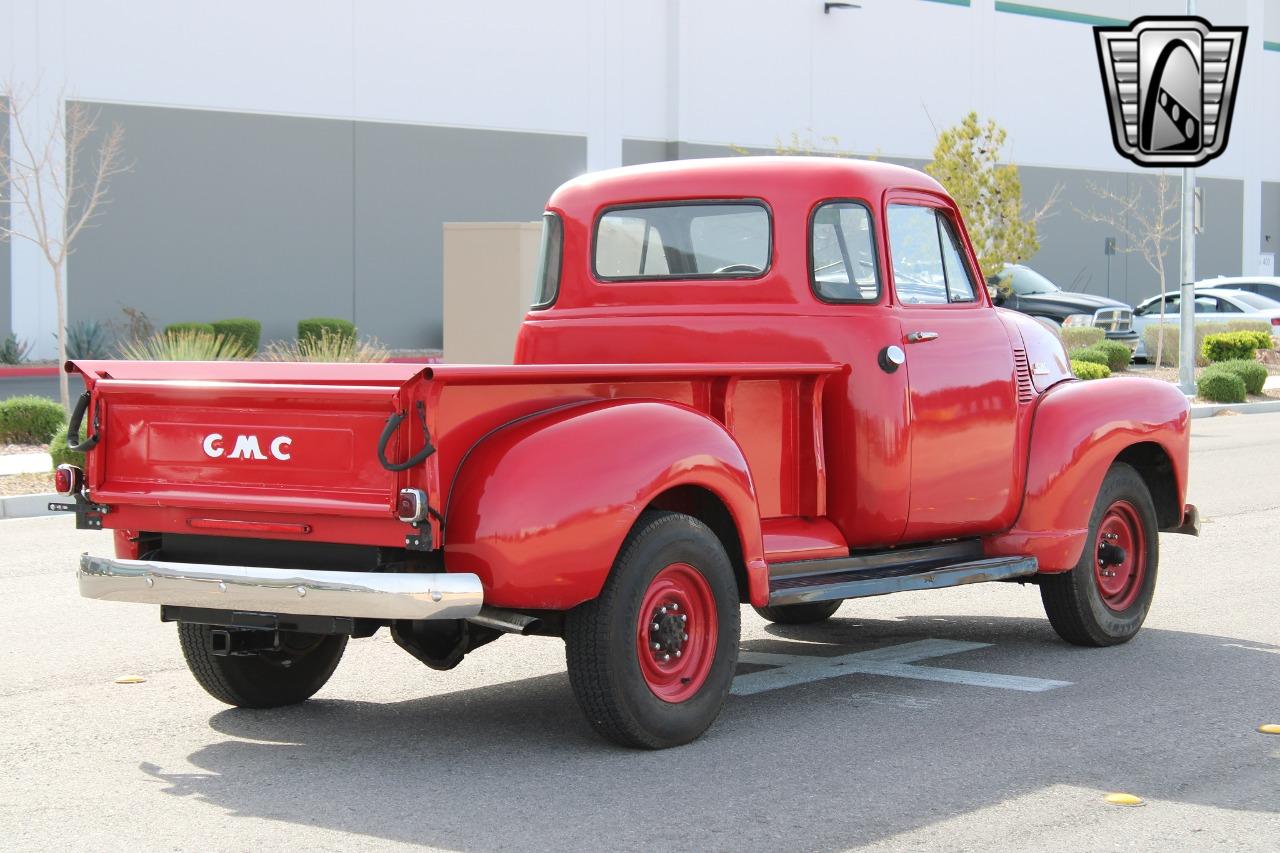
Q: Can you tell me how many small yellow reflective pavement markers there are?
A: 3